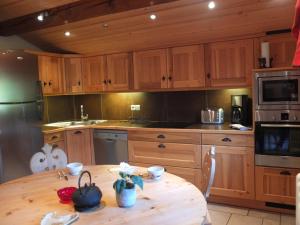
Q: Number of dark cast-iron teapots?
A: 1